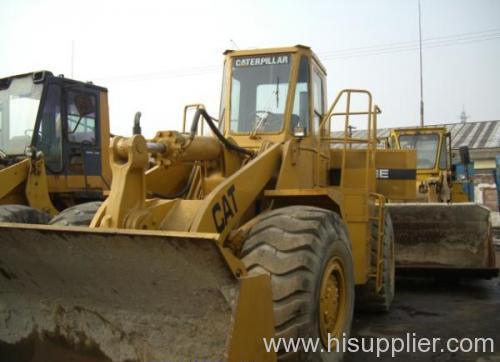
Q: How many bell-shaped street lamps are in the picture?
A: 0